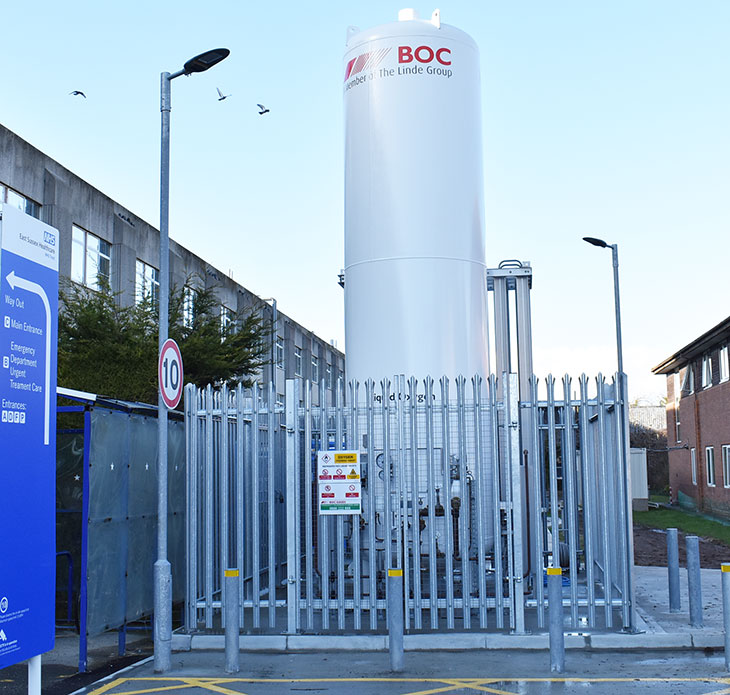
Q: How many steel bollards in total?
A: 6